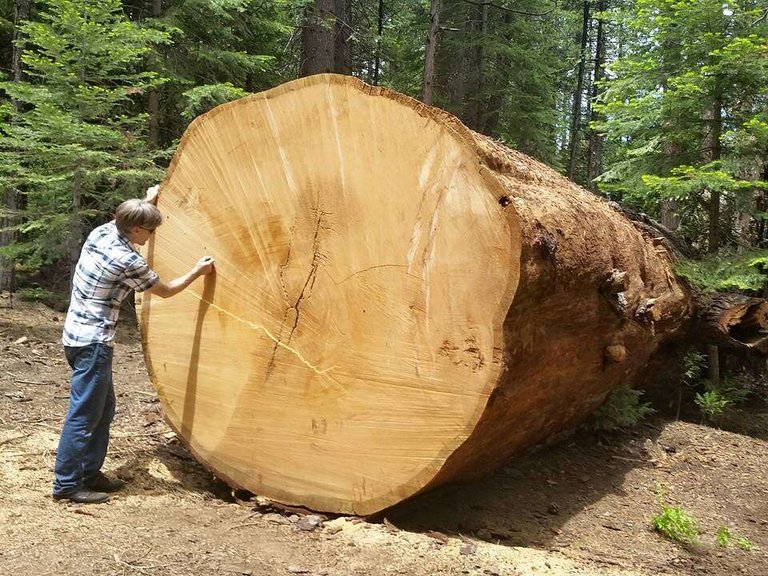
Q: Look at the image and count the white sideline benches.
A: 0